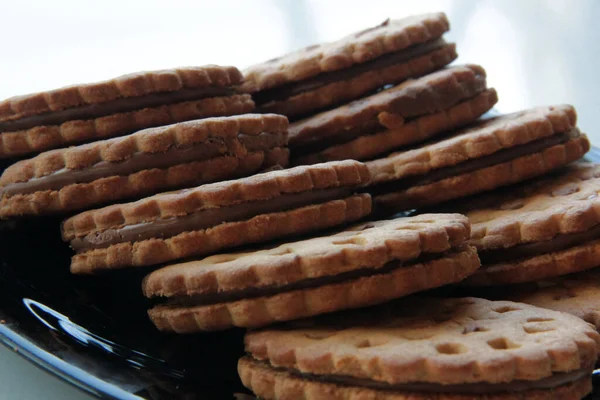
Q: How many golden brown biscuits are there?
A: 10